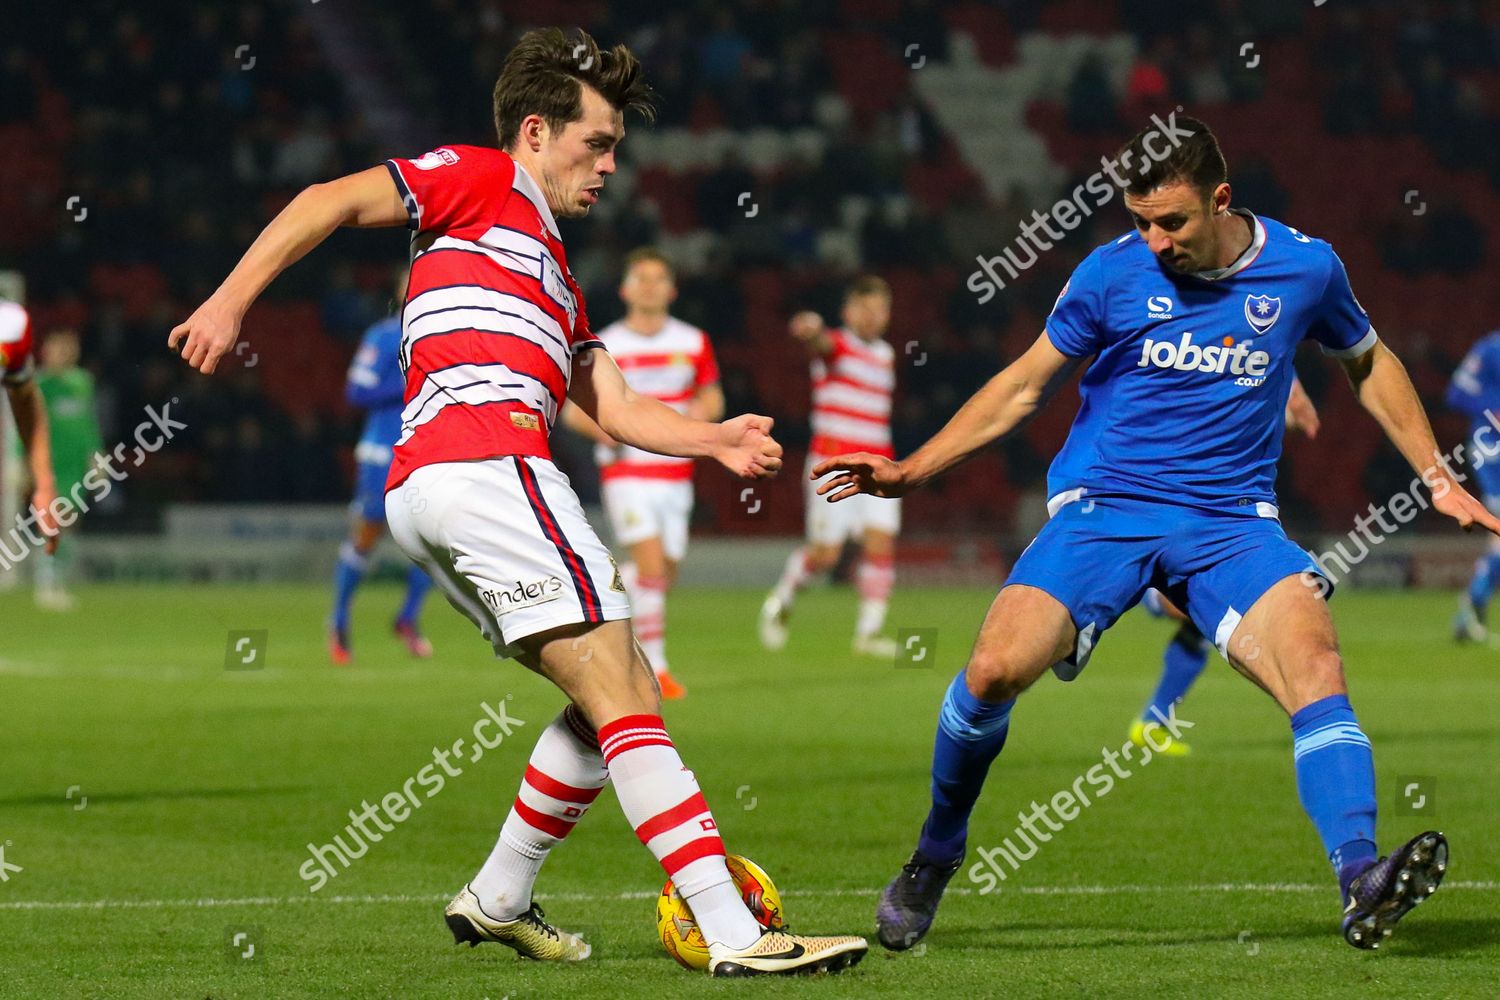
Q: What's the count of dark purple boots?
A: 2